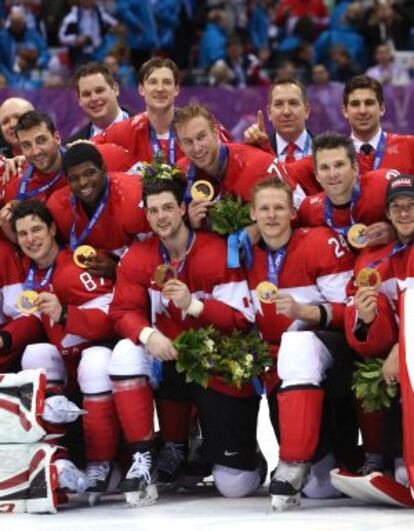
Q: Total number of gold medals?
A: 7